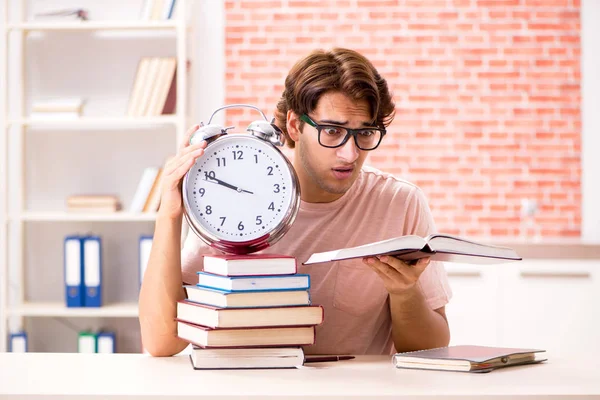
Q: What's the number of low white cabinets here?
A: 2